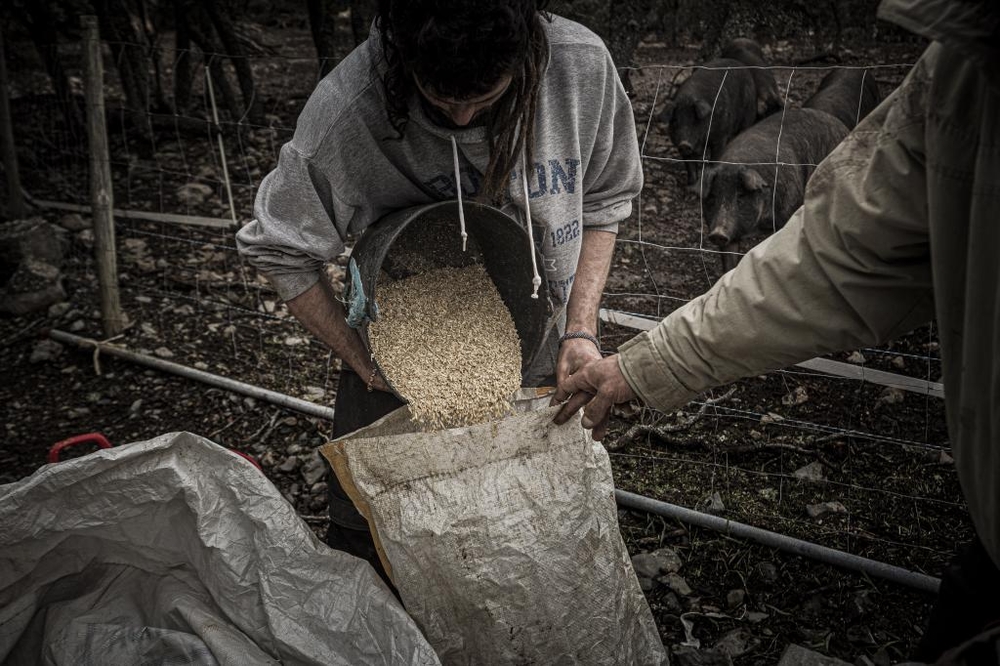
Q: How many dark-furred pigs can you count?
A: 4